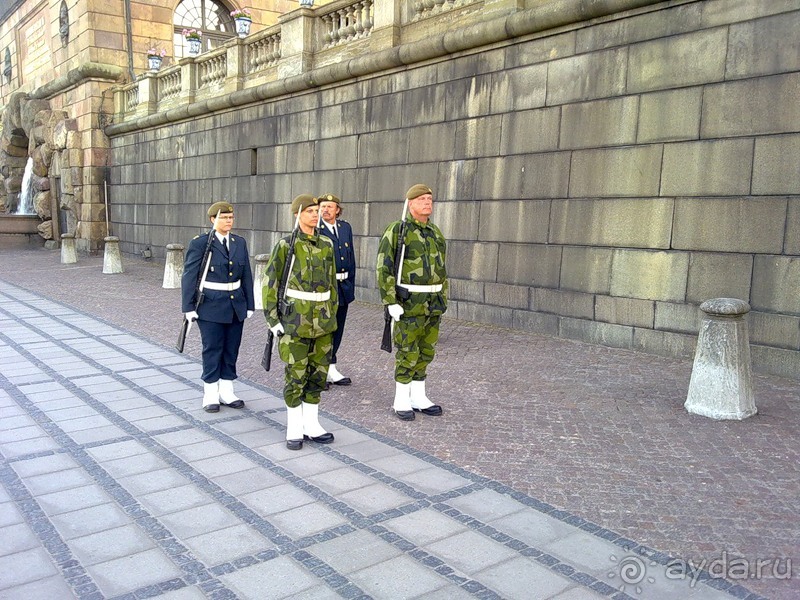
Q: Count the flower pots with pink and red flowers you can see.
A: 3